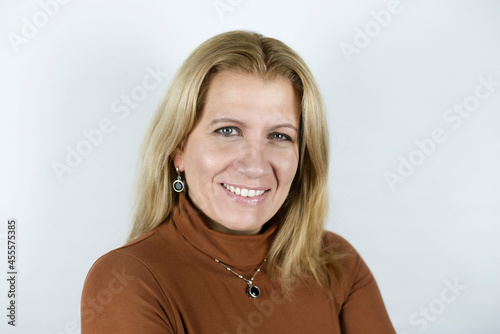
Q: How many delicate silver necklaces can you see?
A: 1